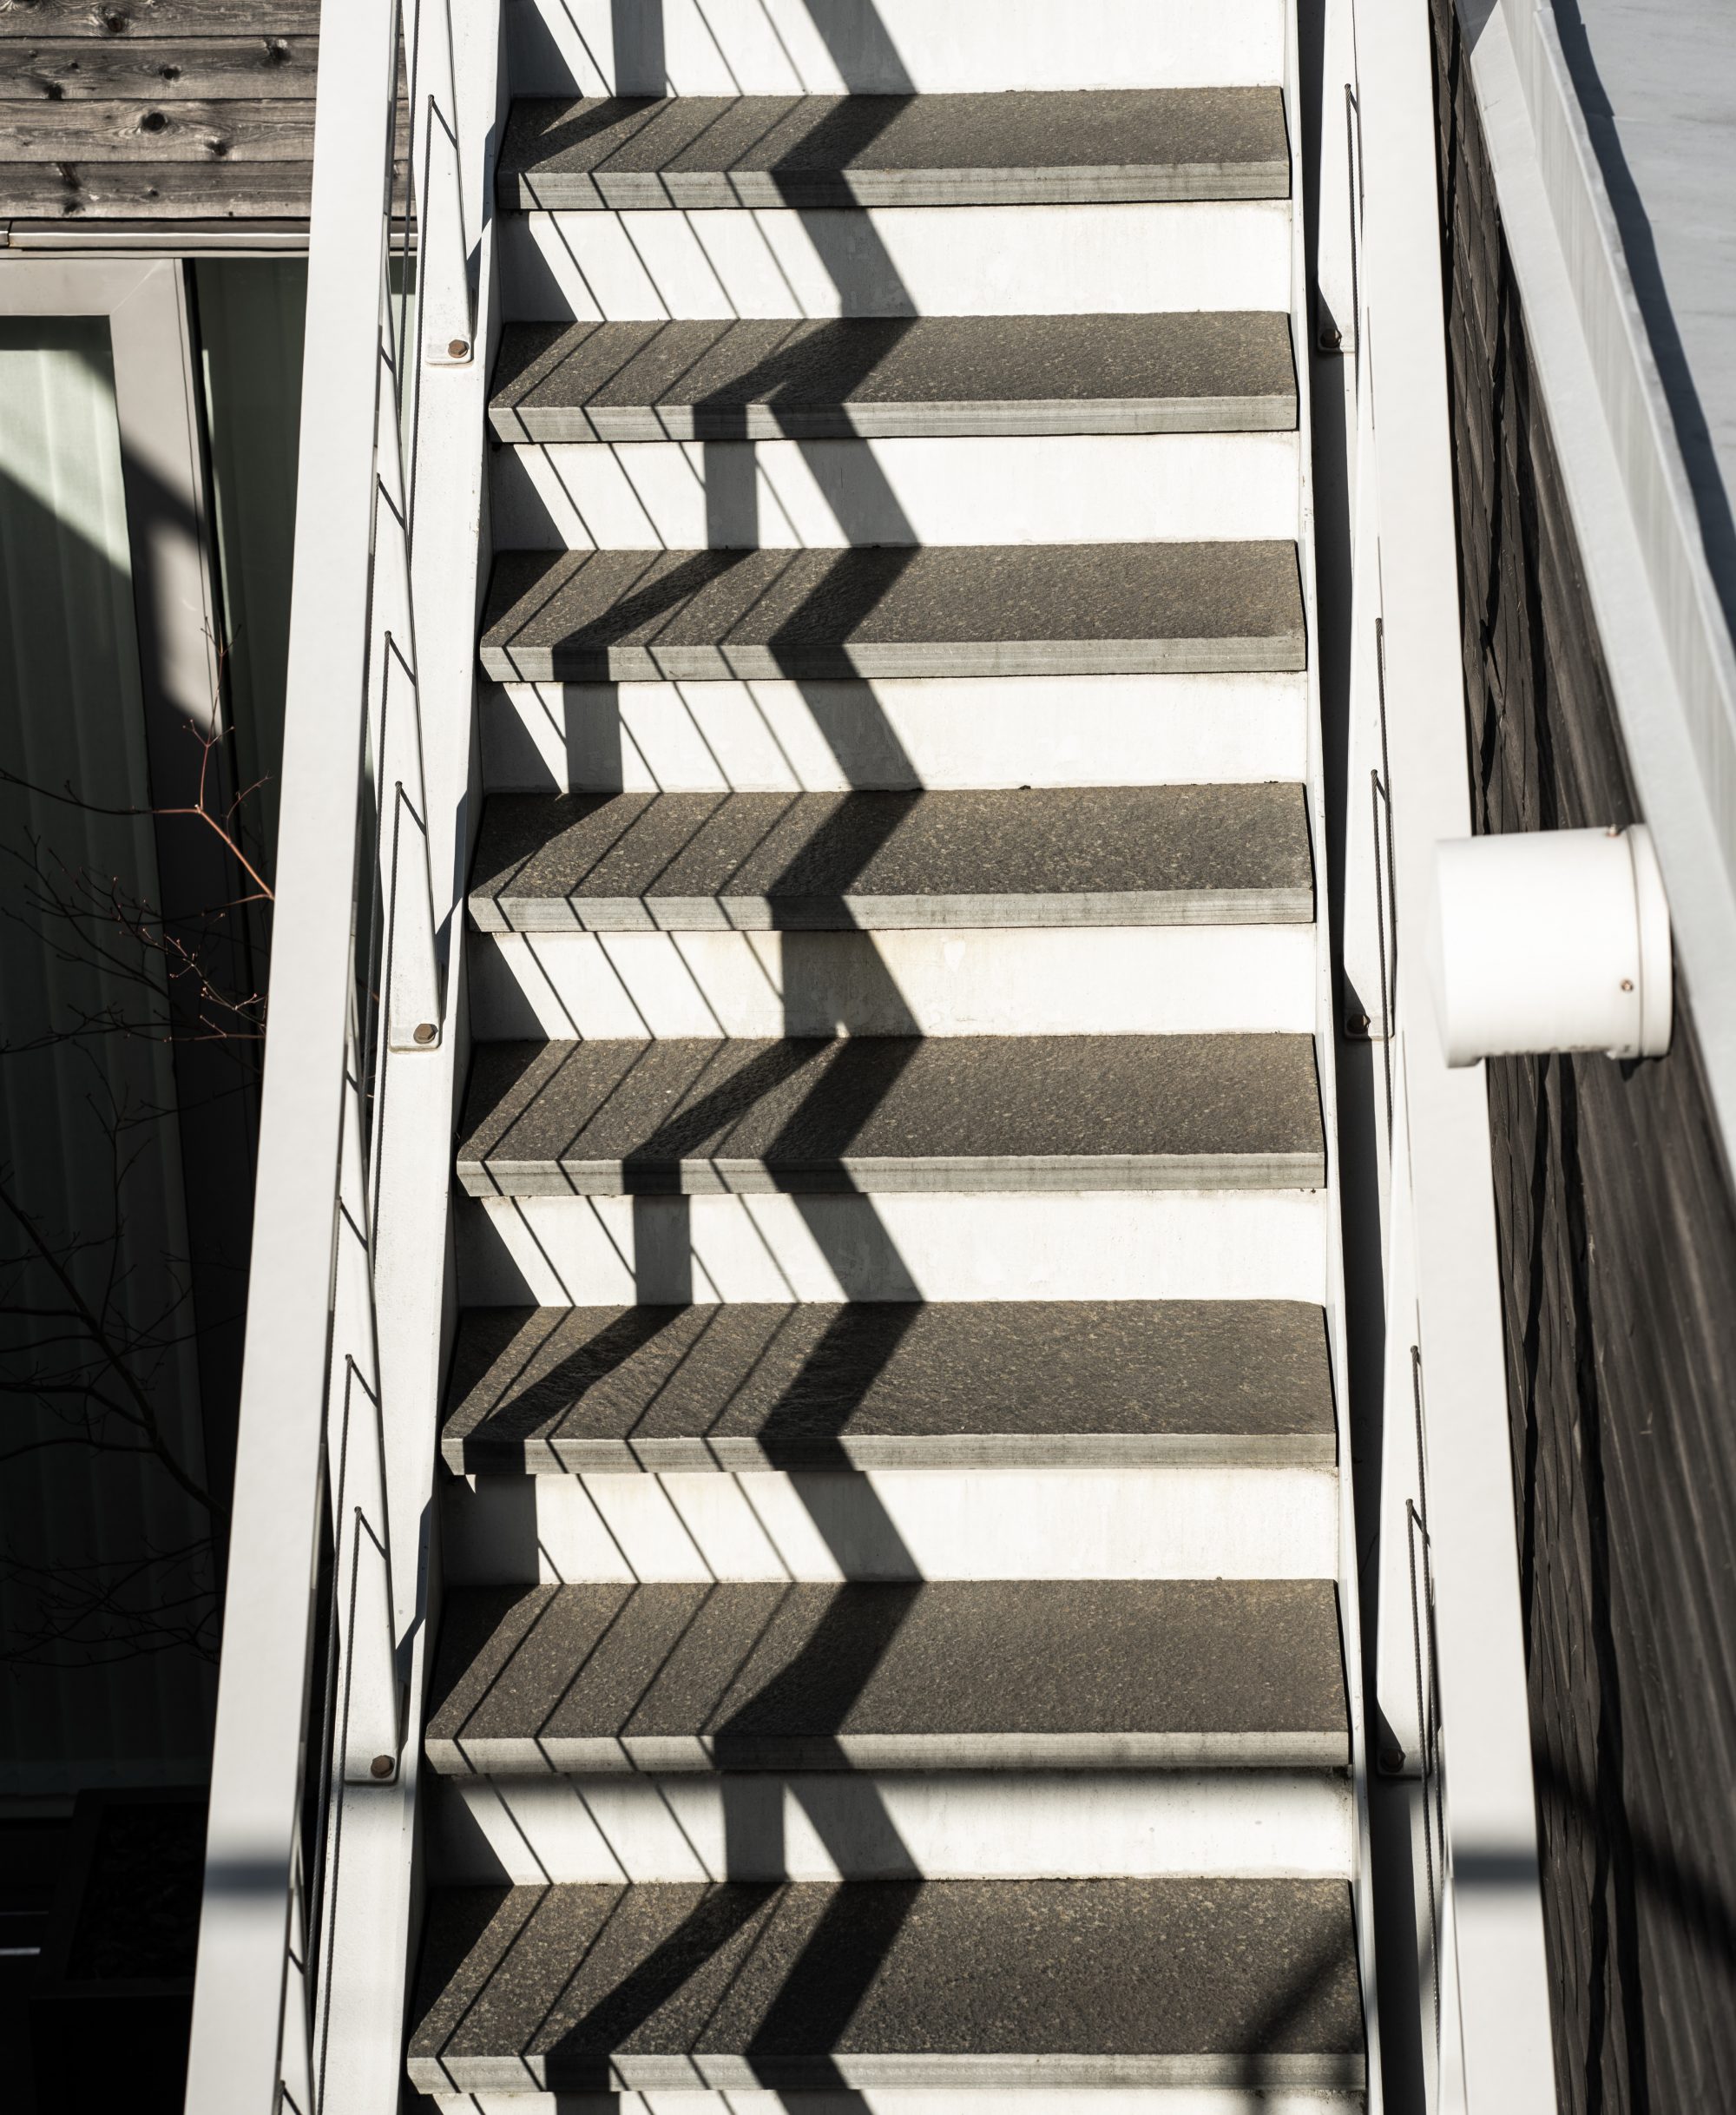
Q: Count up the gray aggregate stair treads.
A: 8